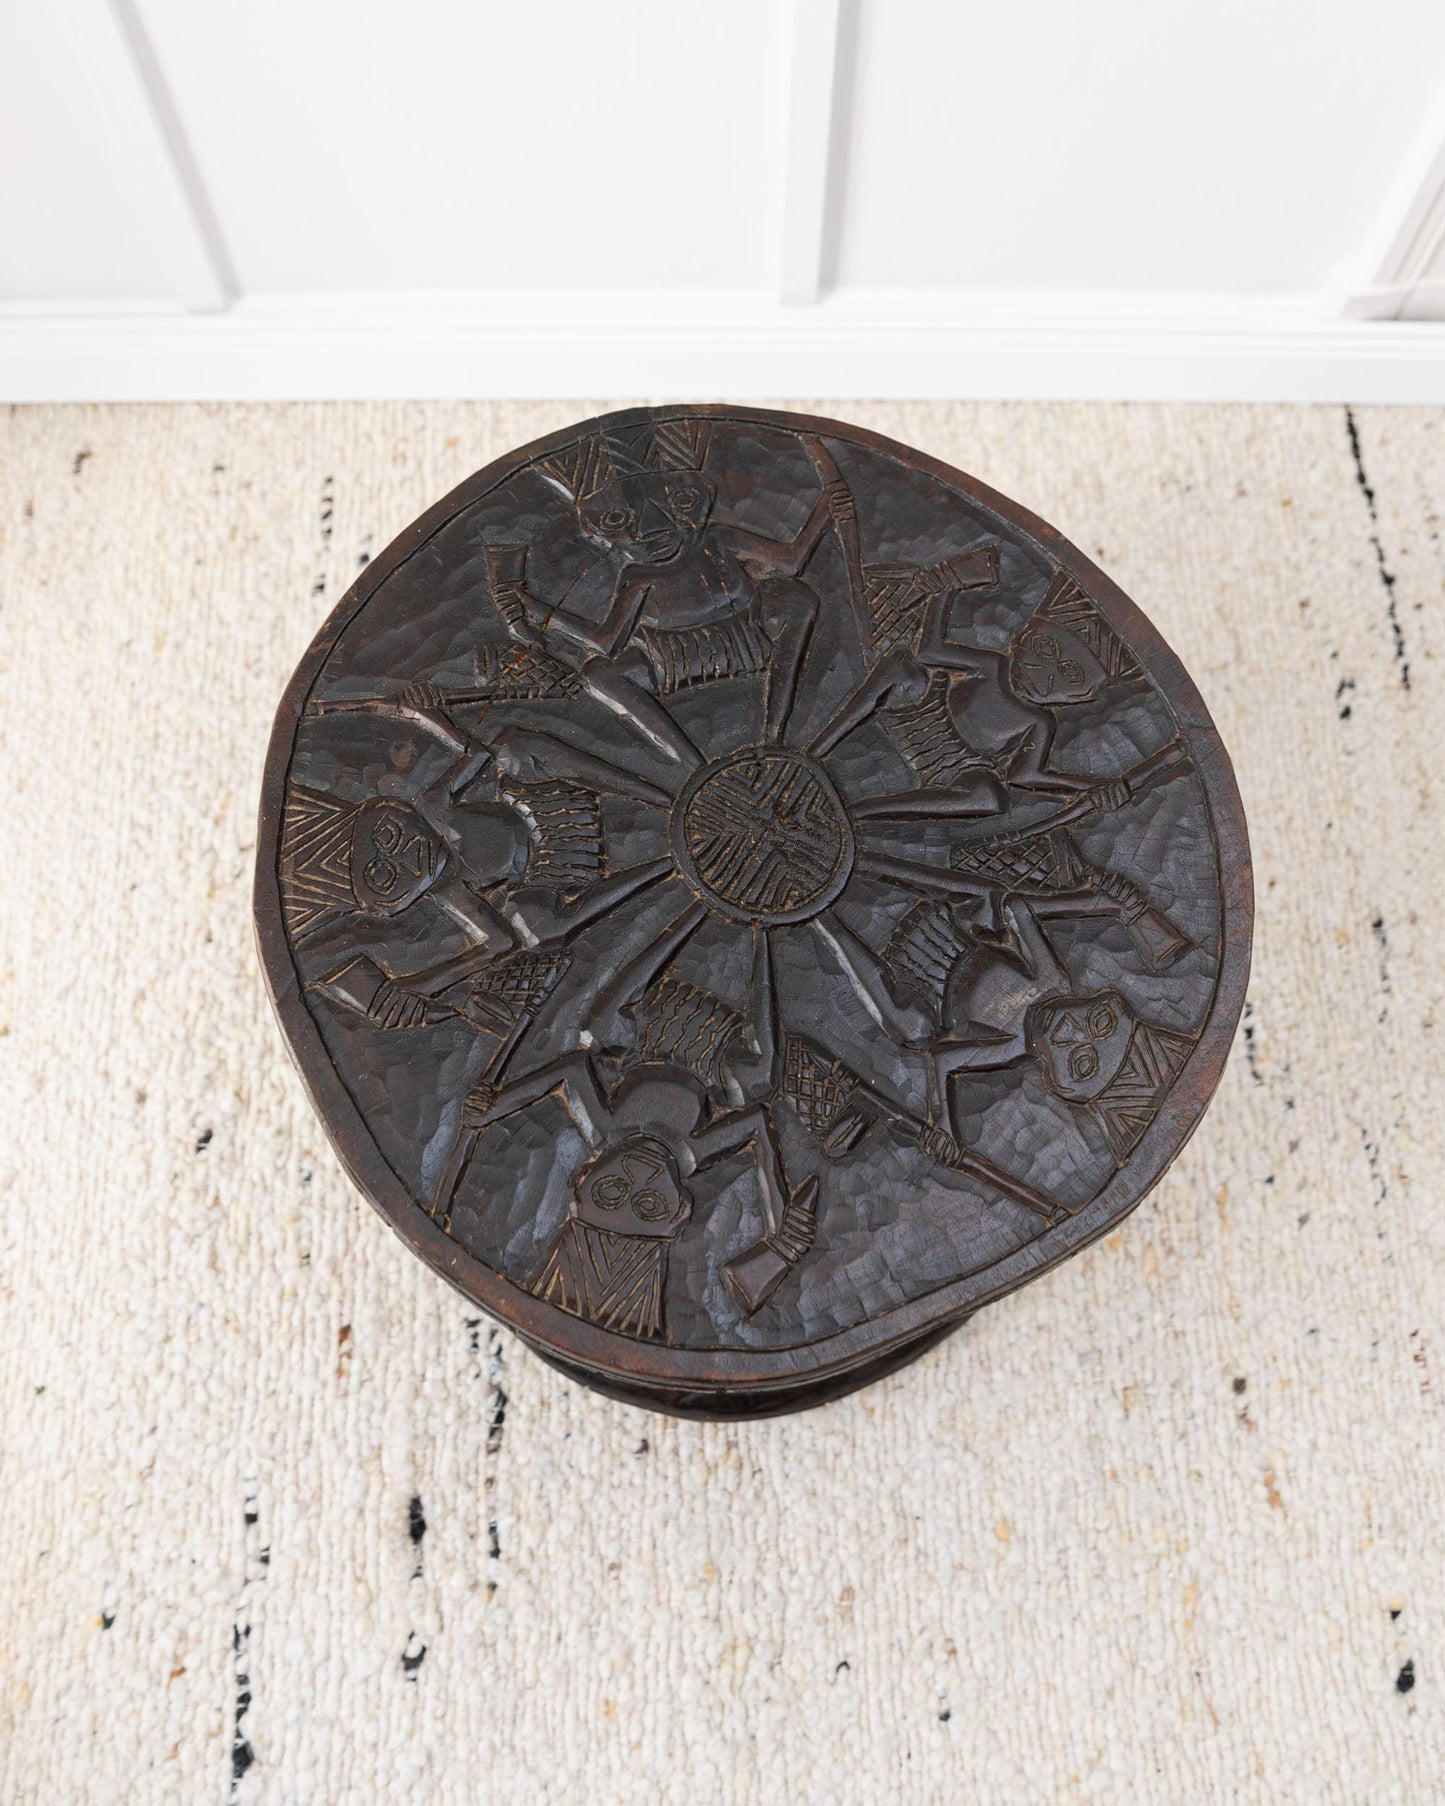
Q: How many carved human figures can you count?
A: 5